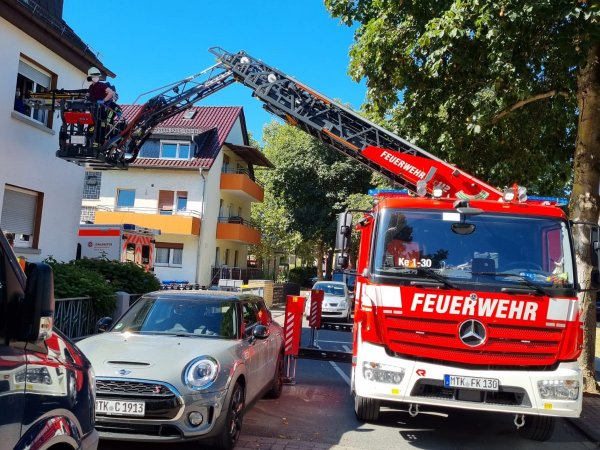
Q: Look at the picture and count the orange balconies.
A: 3